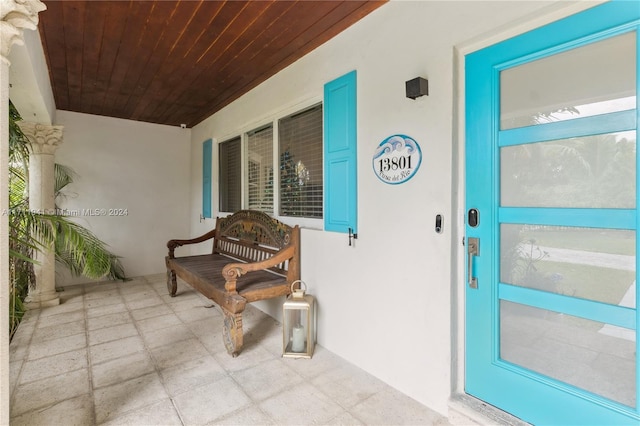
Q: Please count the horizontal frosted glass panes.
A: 4